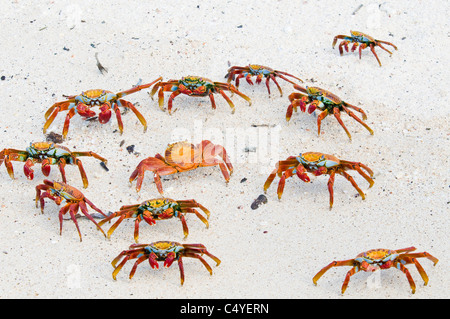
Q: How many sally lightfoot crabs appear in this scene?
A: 12